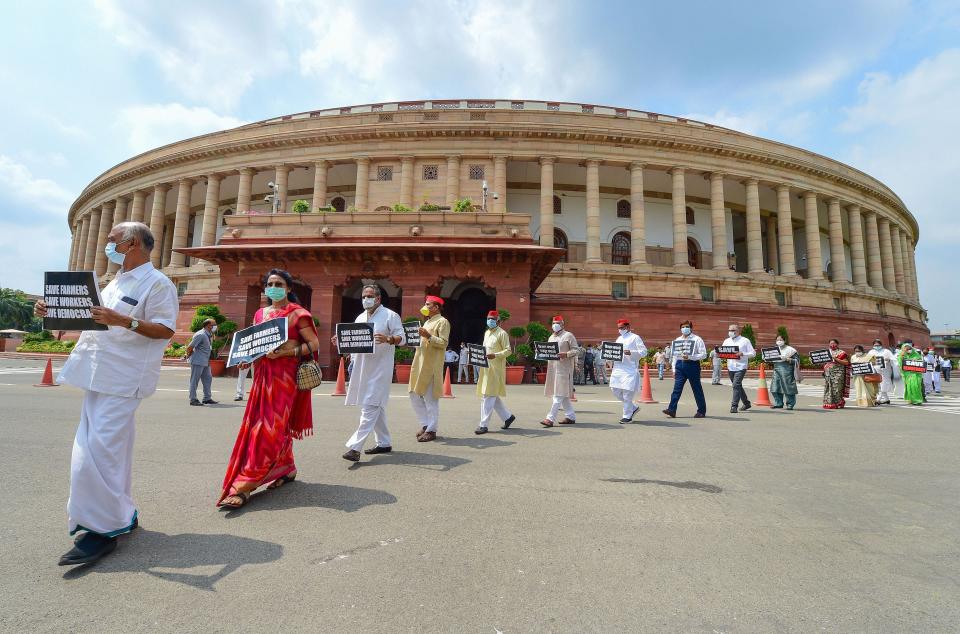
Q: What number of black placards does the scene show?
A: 15